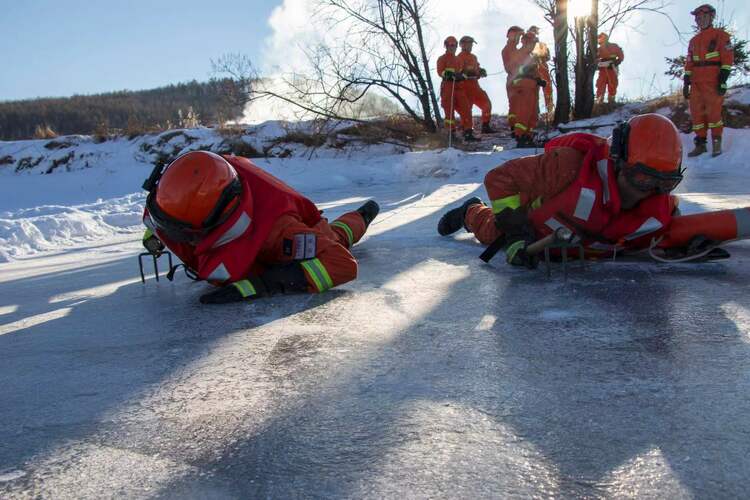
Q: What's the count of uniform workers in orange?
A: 9